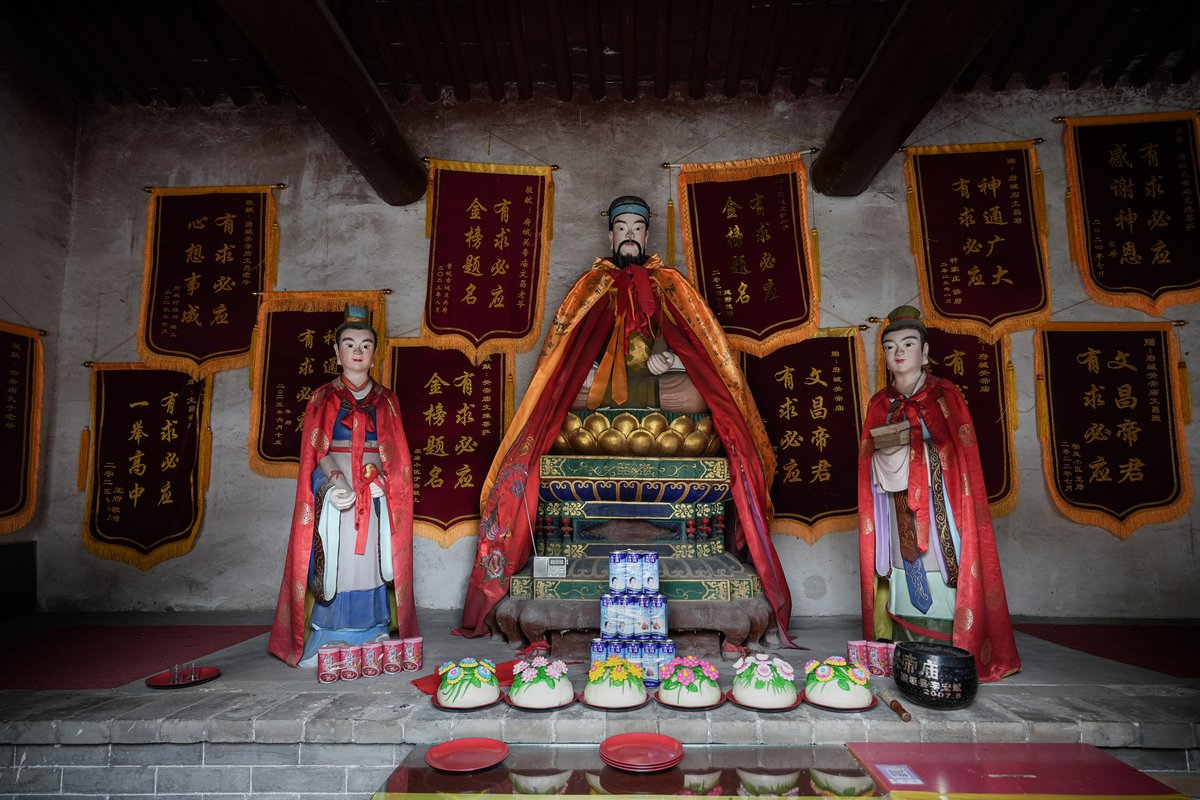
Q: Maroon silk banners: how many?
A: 12